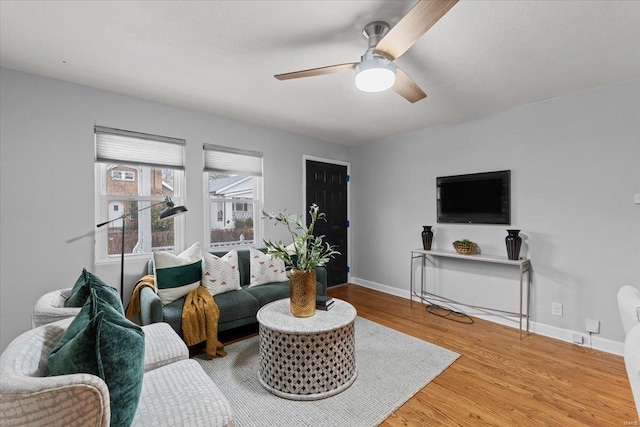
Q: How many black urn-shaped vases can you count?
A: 2